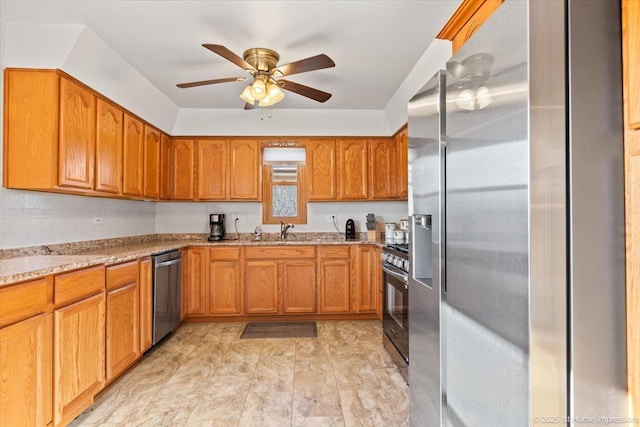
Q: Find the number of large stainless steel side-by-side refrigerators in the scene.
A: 1